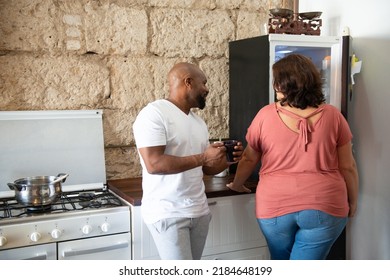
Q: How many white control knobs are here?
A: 5